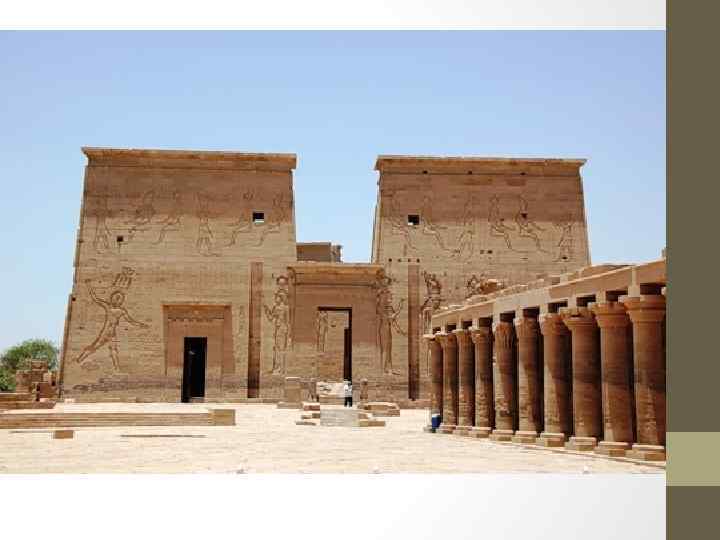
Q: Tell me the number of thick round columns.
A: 10